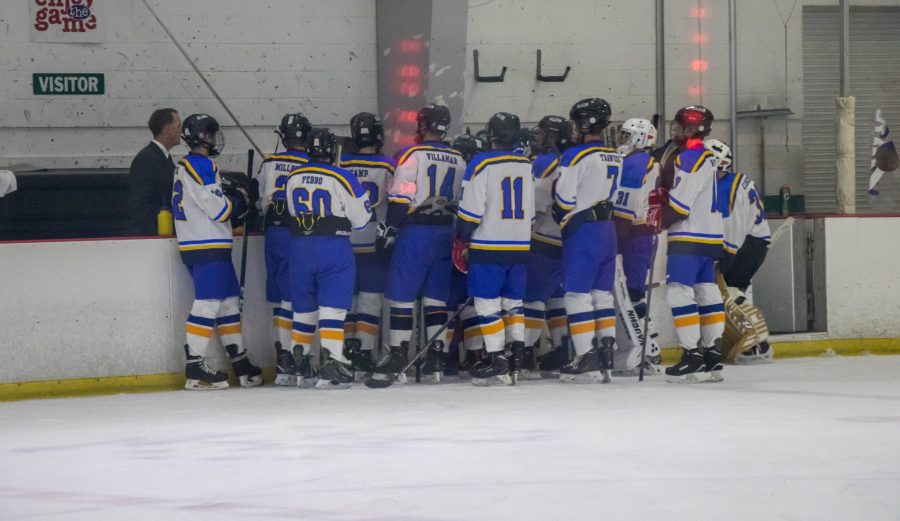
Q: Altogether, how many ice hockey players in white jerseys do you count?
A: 11